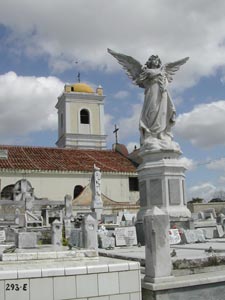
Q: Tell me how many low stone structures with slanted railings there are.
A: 1